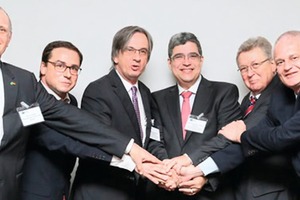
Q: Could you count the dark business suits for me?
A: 6